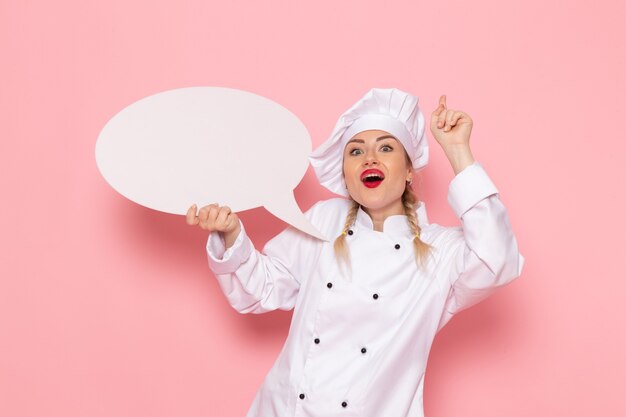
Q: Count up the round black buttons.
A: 8